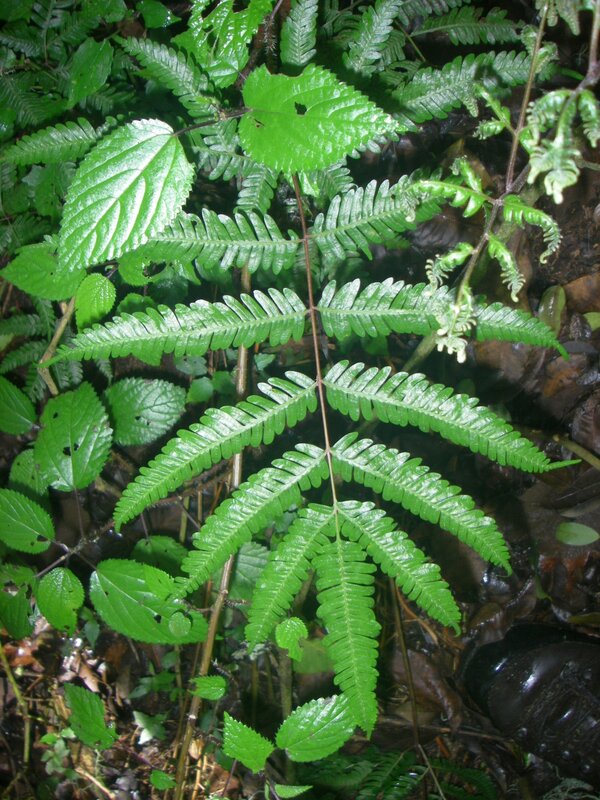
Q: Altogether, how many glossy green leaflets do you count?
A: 11